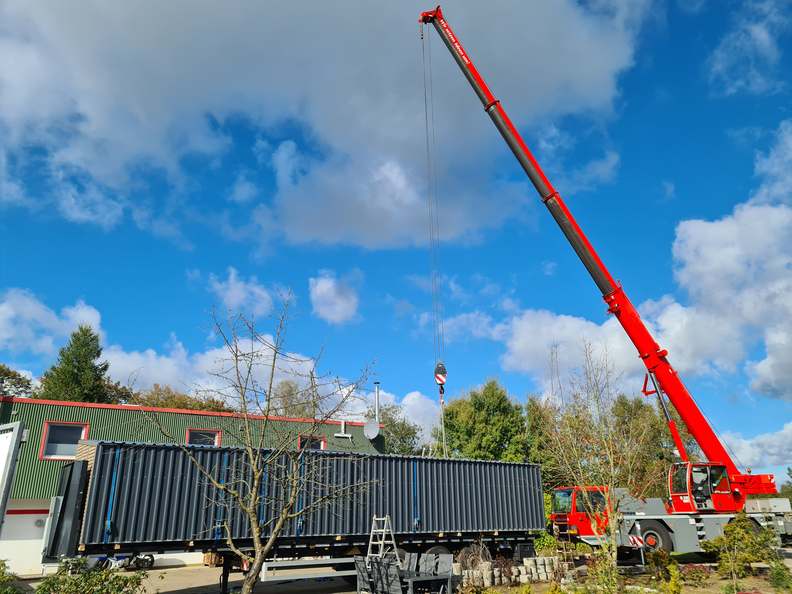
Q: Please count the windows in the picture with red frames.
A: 3